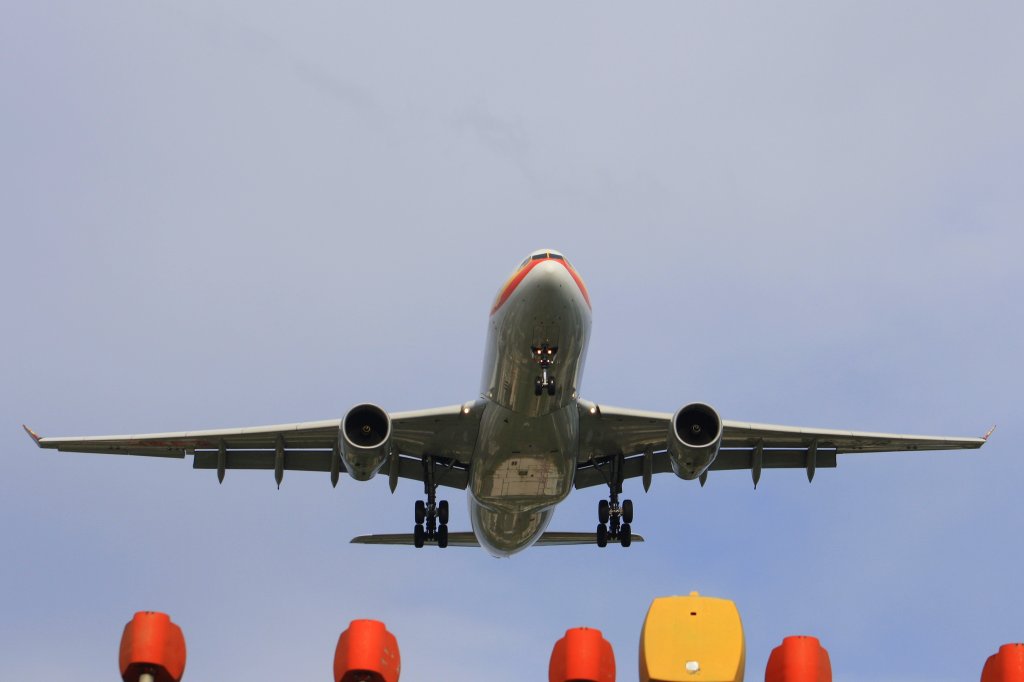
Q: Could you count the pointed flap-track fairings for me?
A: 8